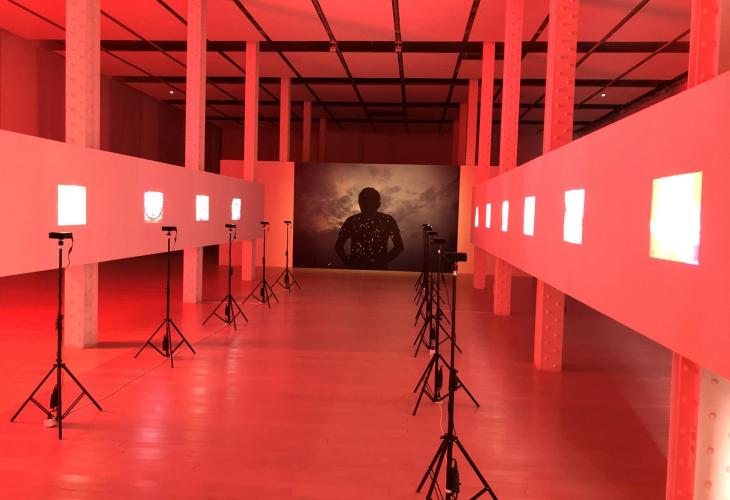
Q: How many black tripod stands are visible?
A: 11